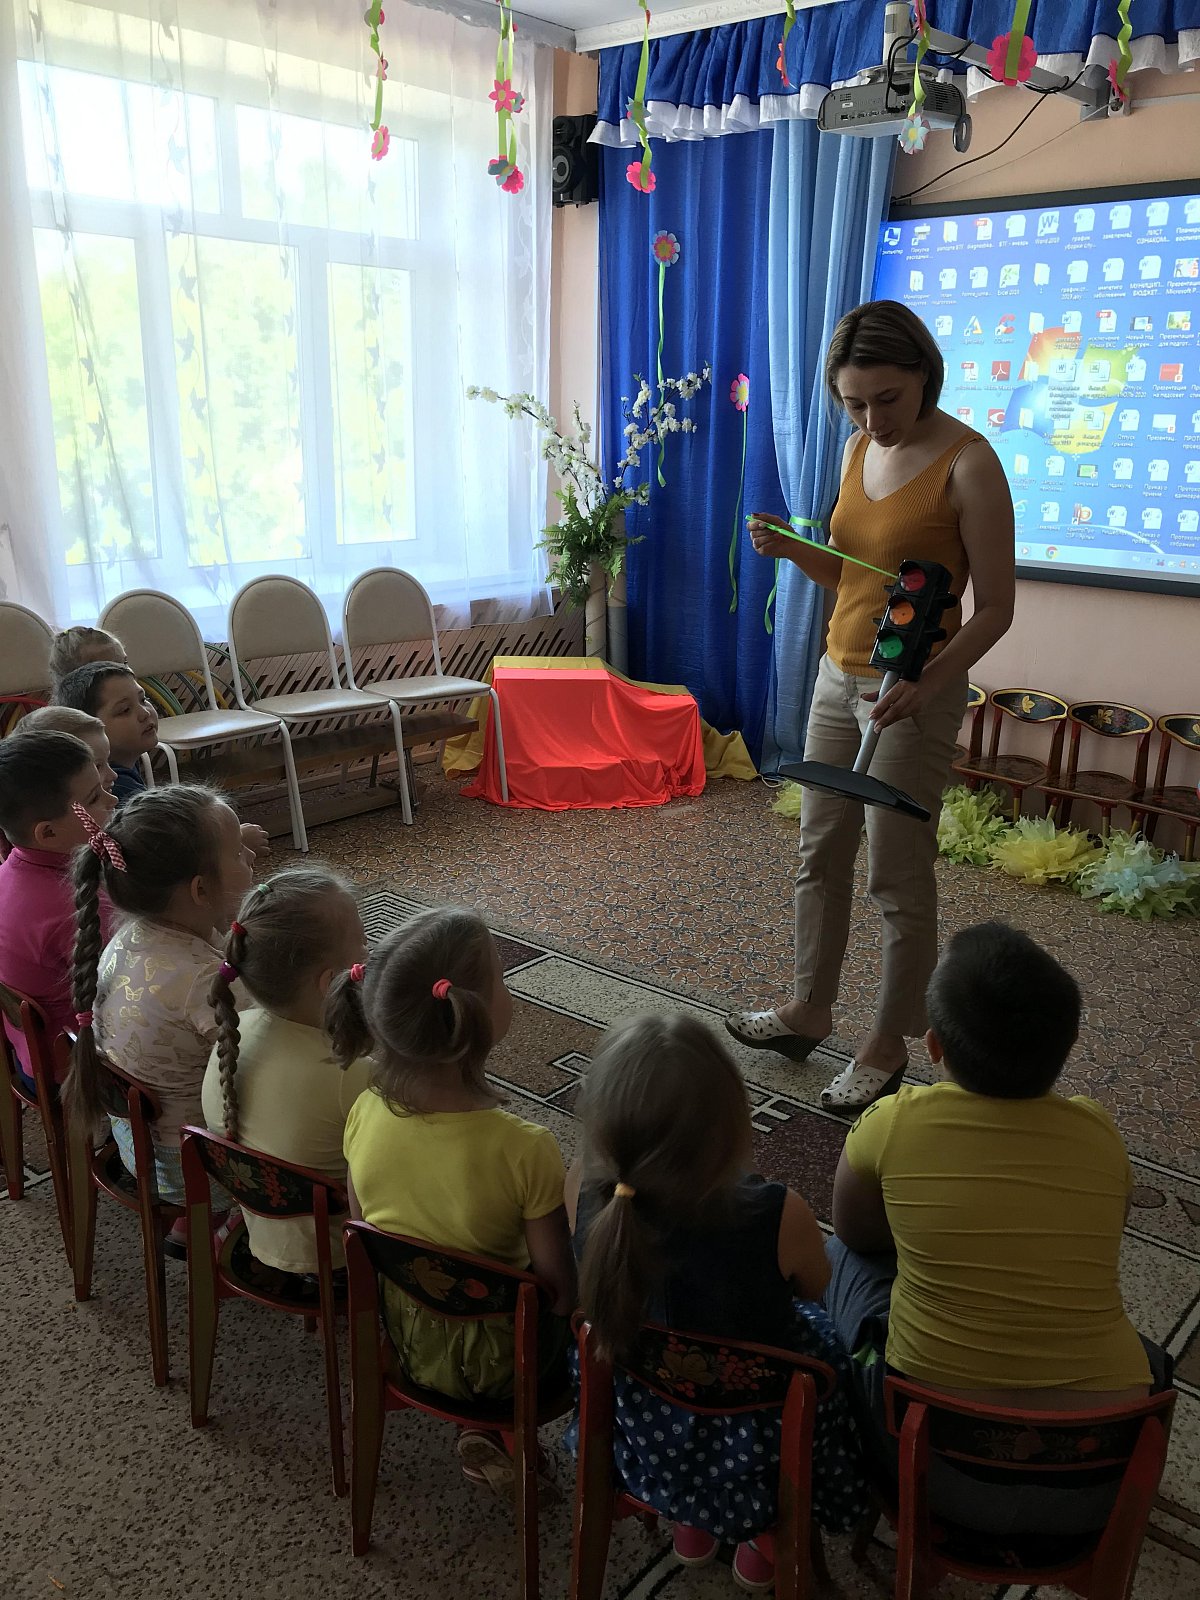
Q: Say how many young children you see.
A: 9